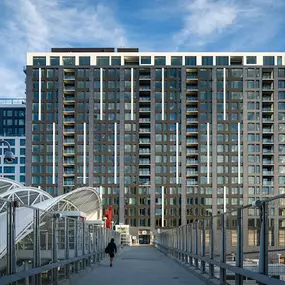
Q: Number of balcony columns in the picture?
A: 4